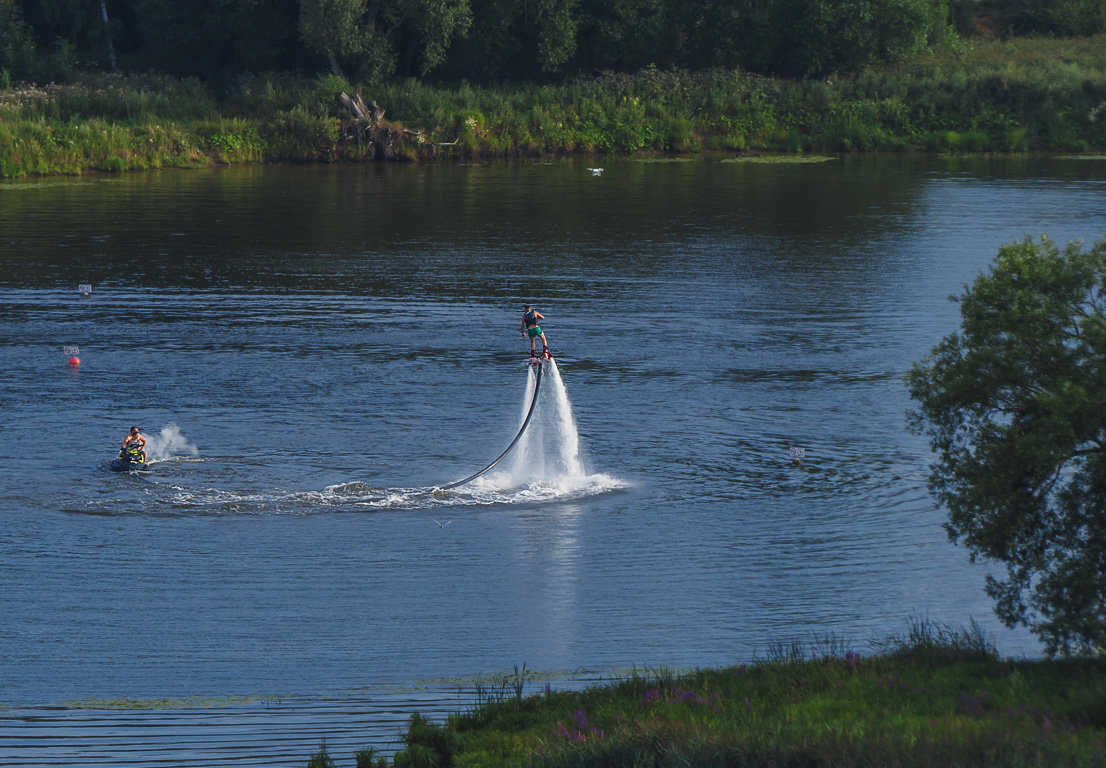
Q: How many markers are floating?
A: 3